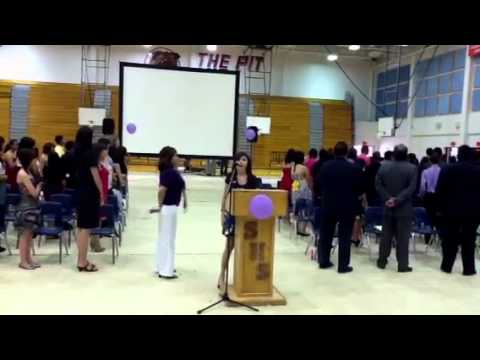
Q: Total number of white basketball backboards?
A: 3